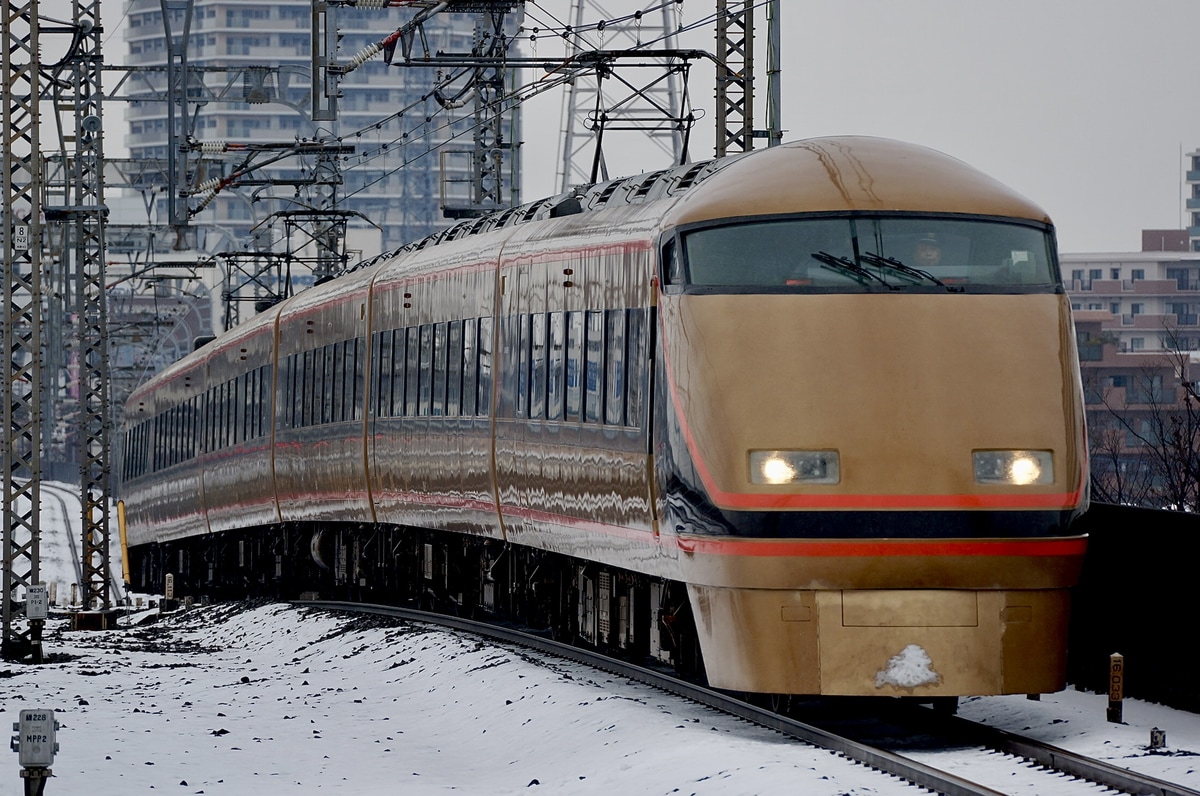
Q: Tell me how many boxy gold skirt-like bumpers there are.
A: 1